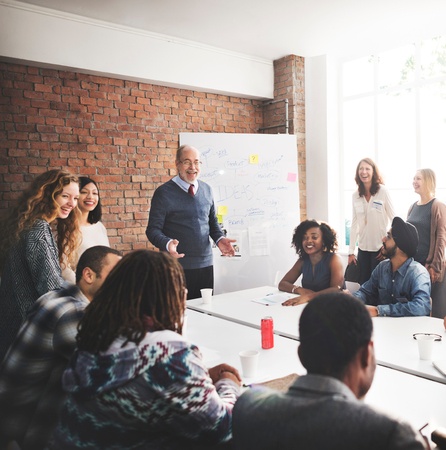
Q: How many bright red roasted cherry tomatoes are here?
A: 0